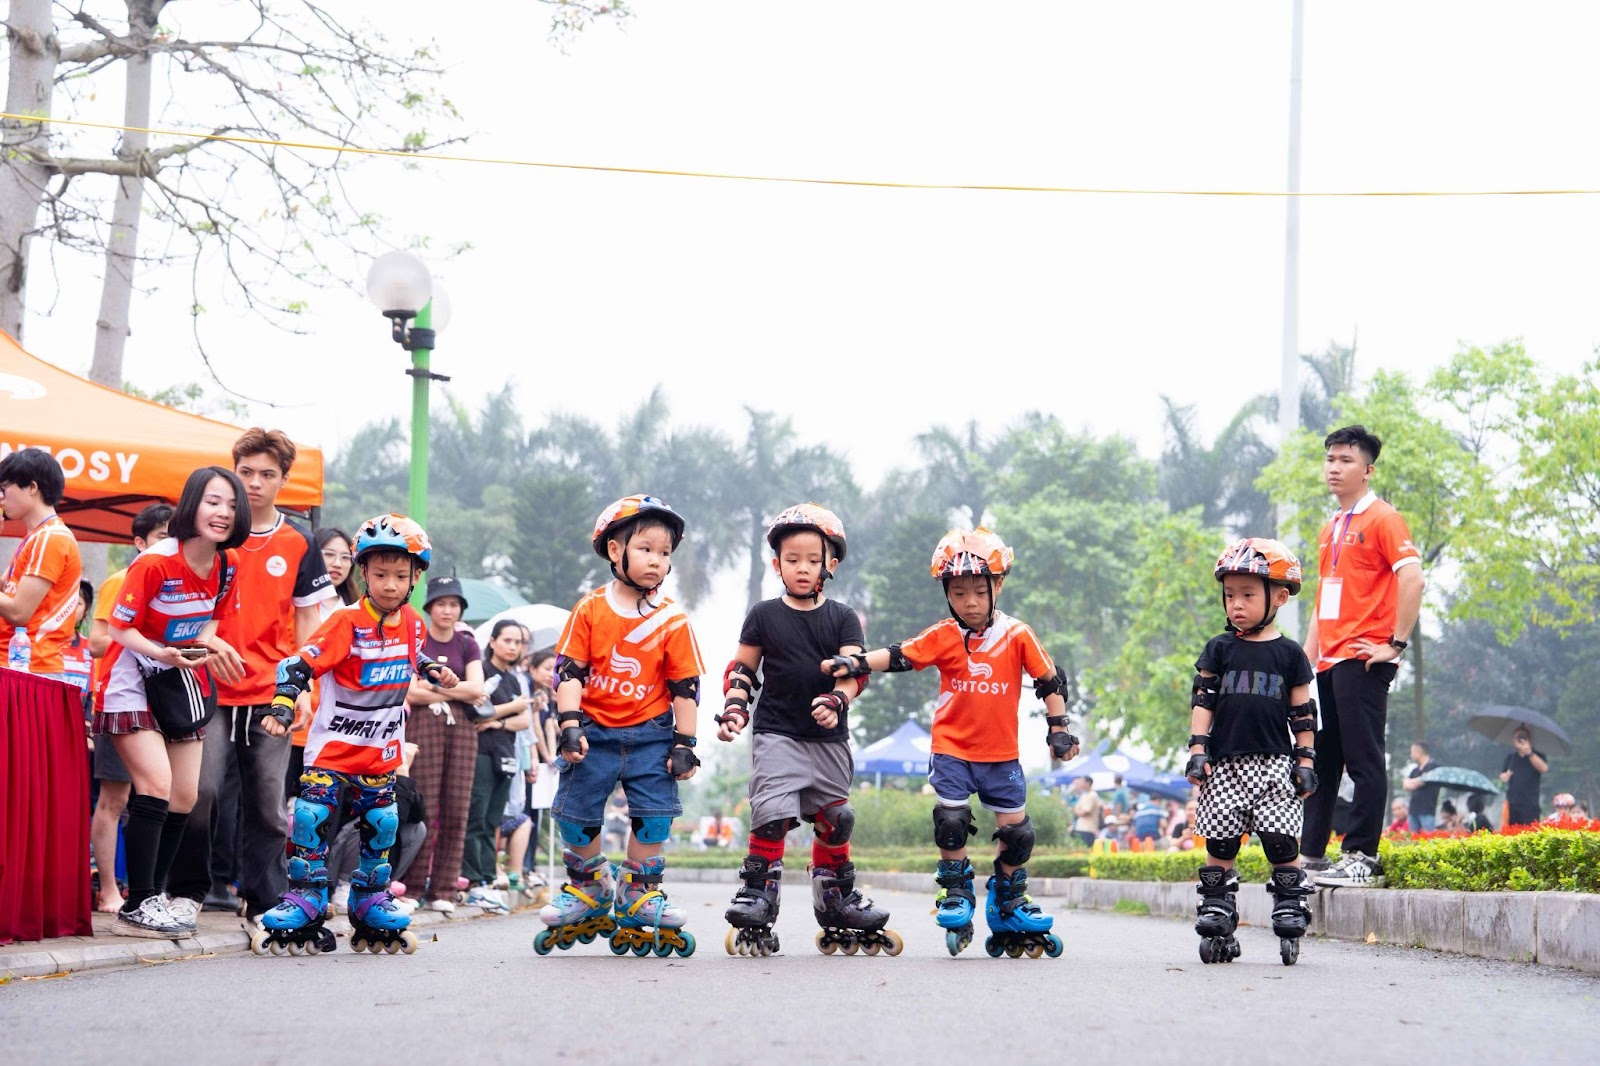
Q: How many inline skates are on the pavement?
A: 10